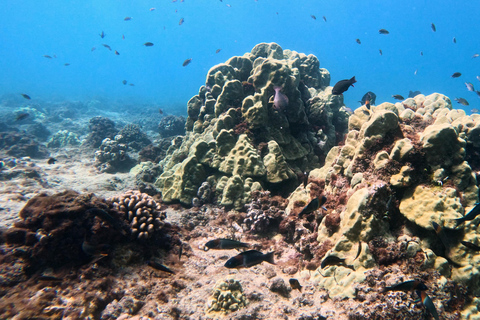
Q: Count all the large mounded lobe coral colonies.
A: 2